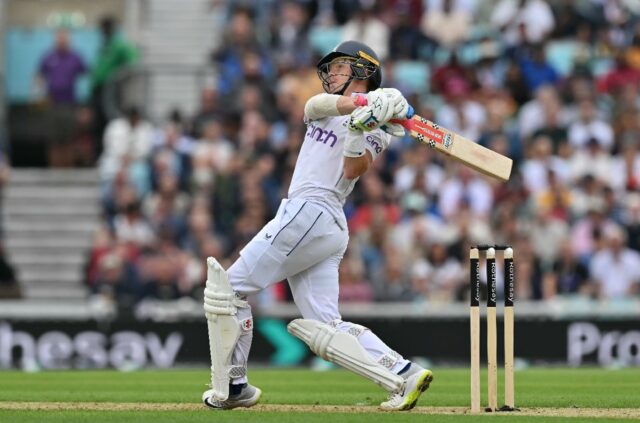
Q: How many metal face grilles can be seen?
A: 1